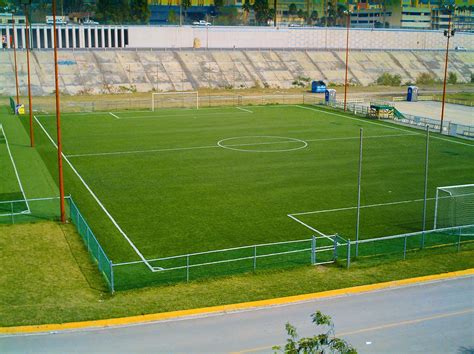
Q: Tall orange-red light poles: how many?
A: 5